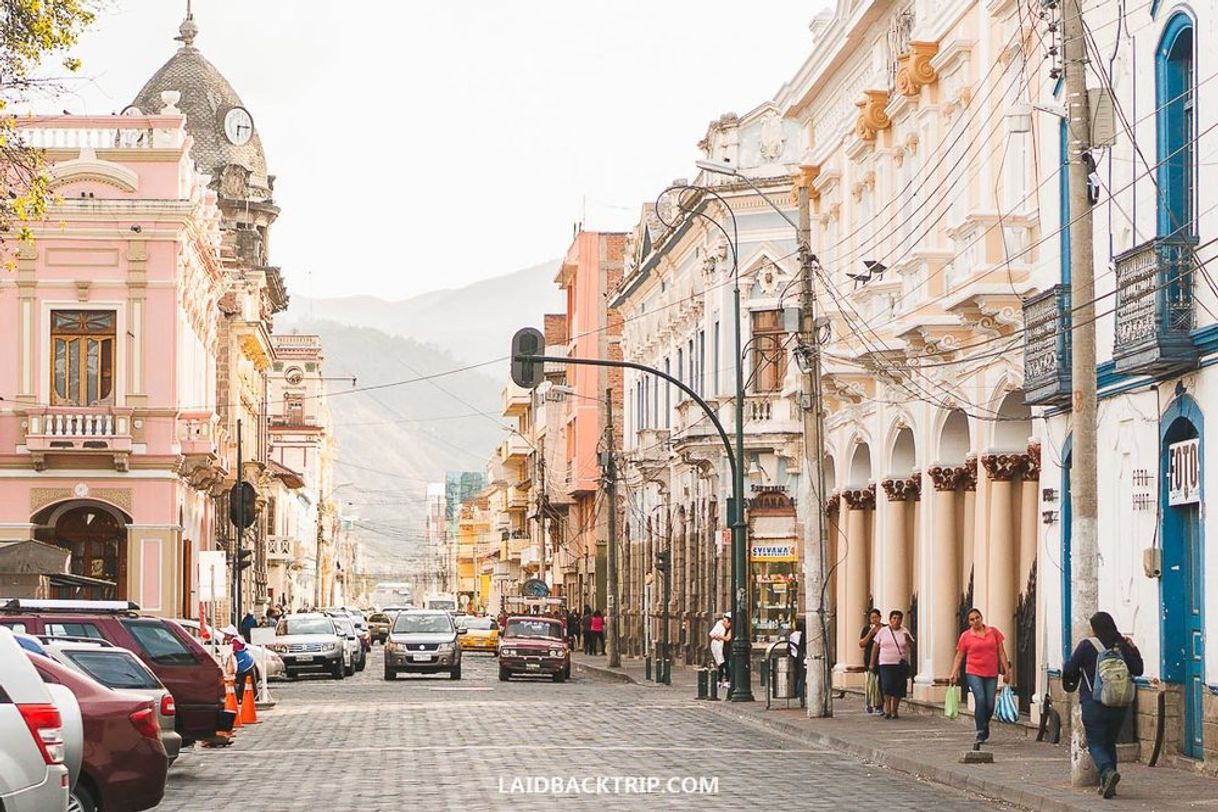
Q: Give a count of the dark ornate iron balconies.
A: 2